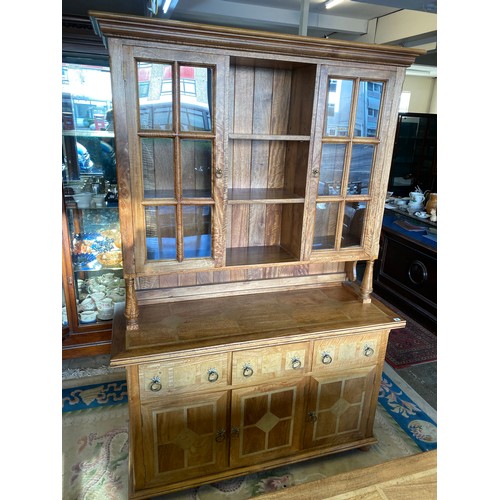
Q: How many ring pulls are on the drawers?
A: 6